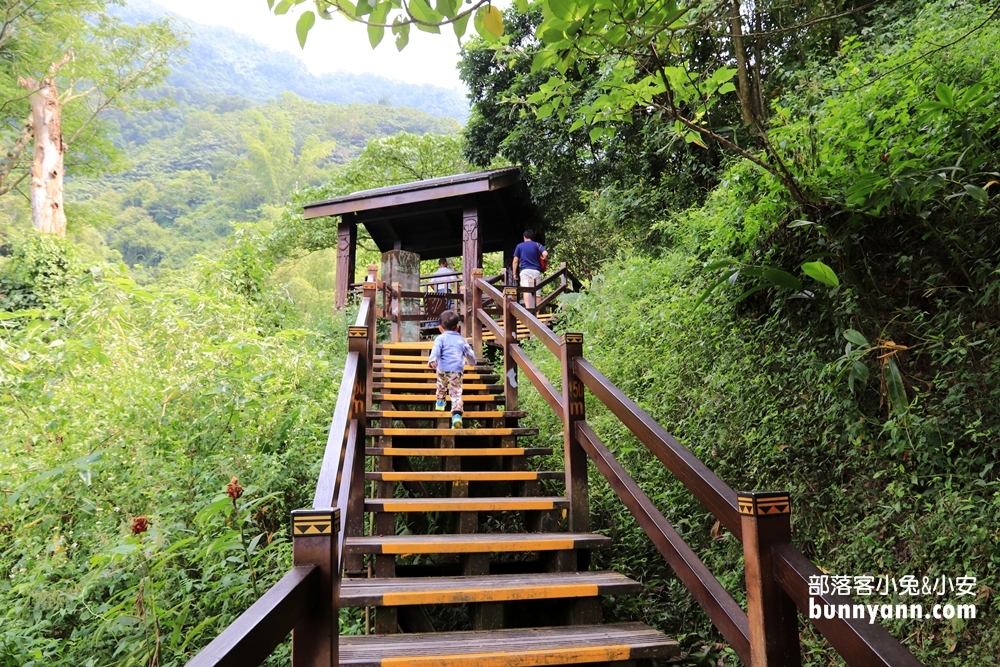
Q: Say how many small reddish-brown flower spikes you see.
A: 2